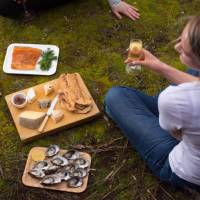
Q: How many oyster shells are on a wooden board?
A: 12